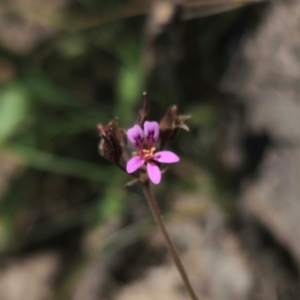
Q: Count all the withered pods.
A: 3